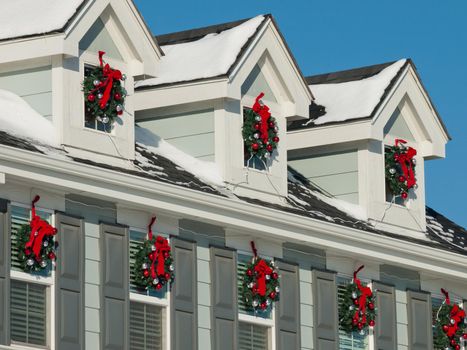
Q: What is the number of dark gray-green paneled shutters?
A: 9